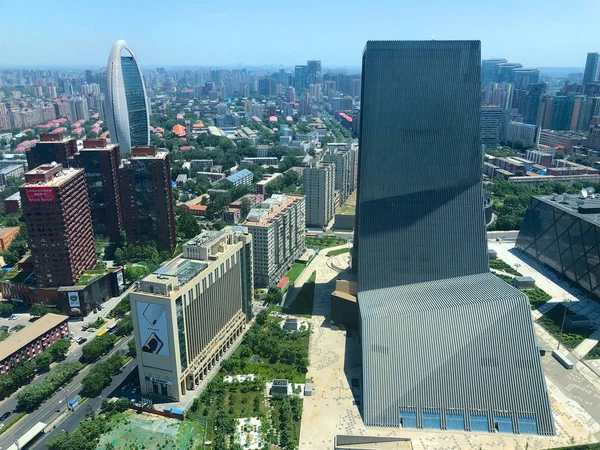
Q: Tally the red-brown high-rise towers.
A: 4